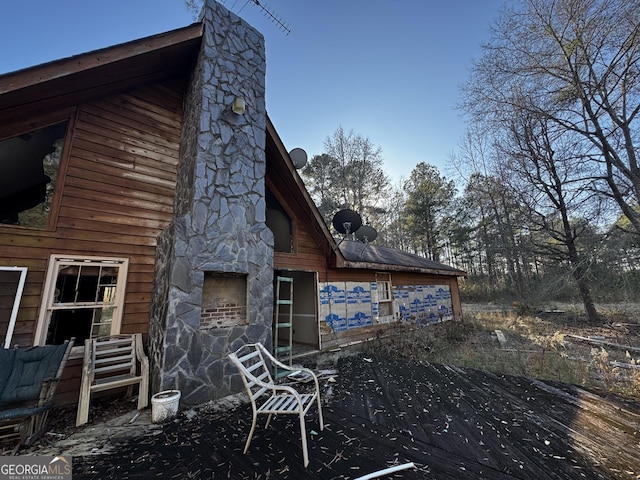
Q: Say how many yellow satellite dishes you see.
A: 0